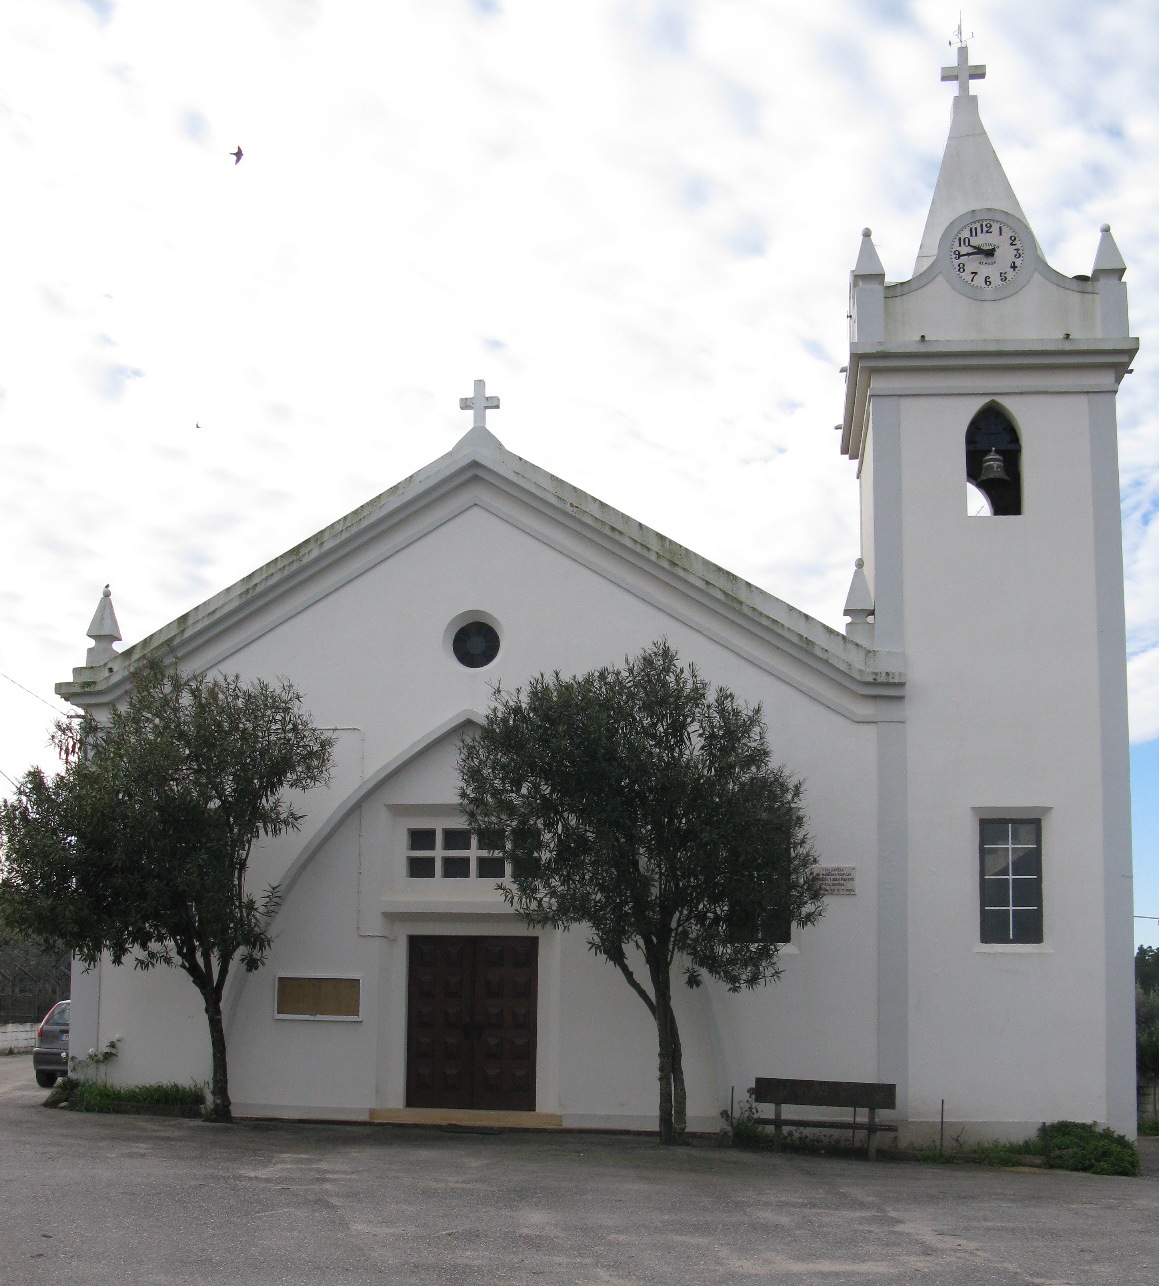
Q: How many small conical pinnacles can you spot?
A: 4